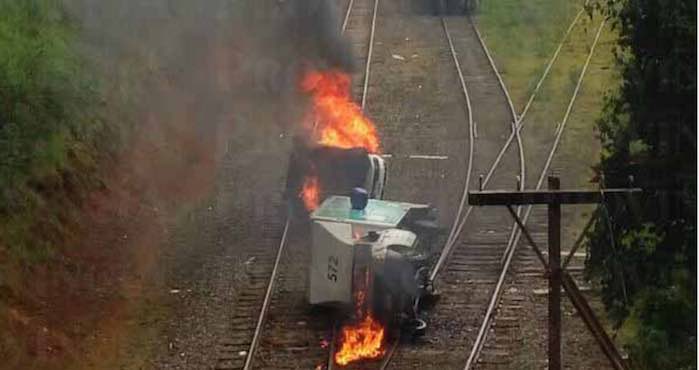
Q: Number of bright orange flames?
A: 3